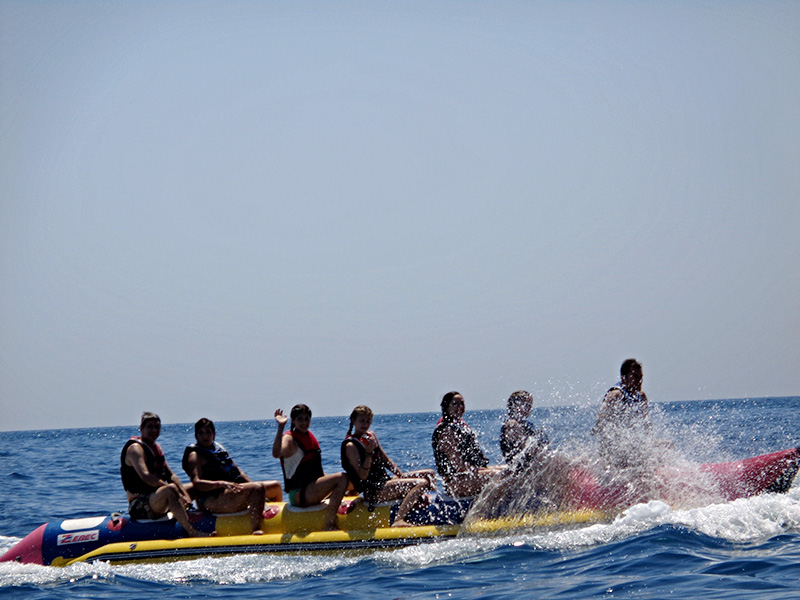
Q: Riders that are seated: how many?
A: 7